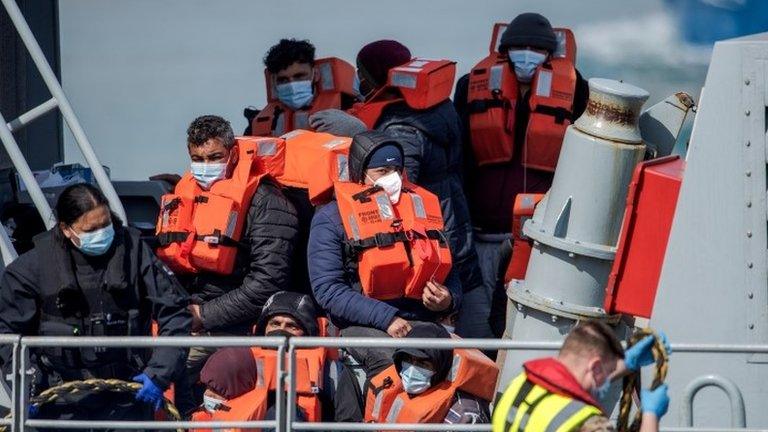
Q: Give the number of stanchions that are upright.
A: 4